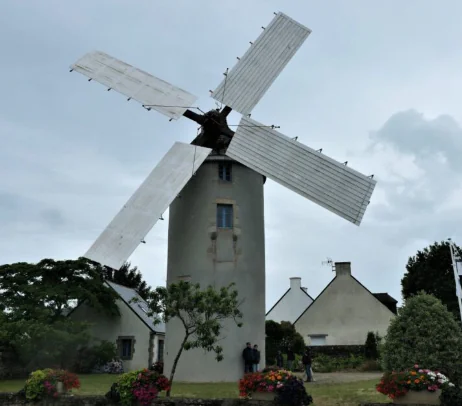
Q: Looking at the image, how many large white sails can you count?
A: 4